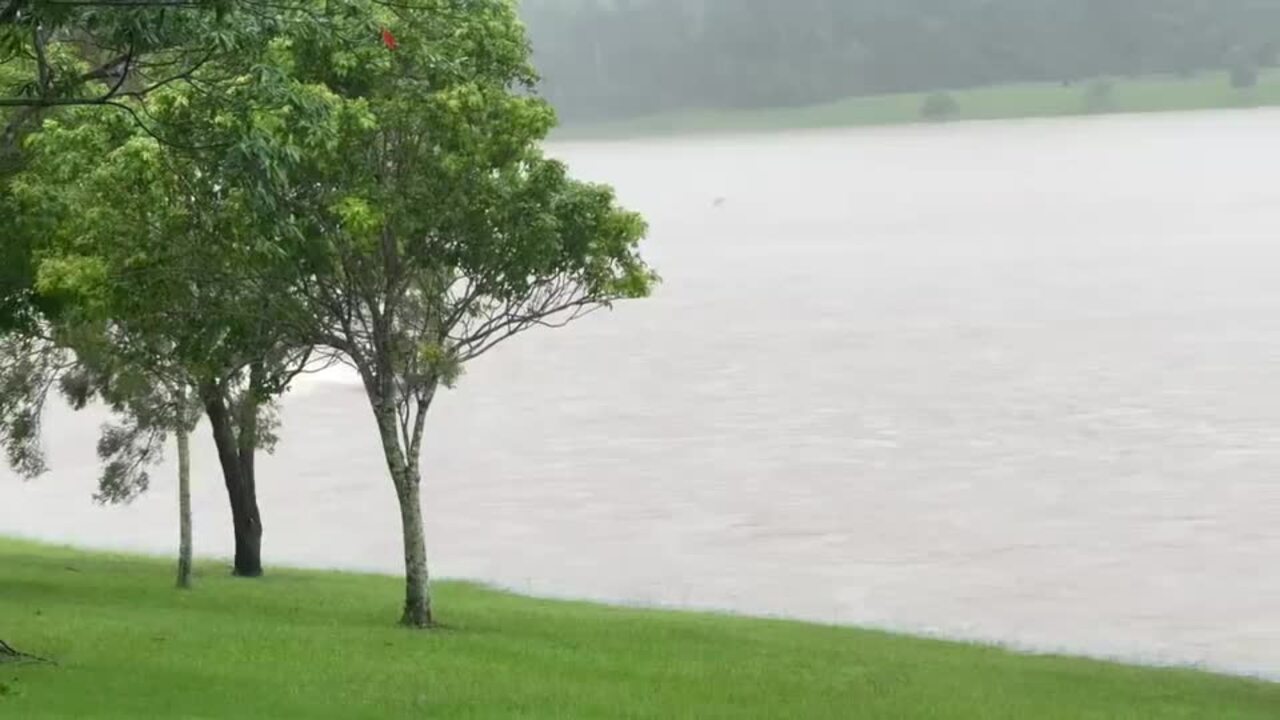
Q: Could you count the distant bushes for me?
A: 3